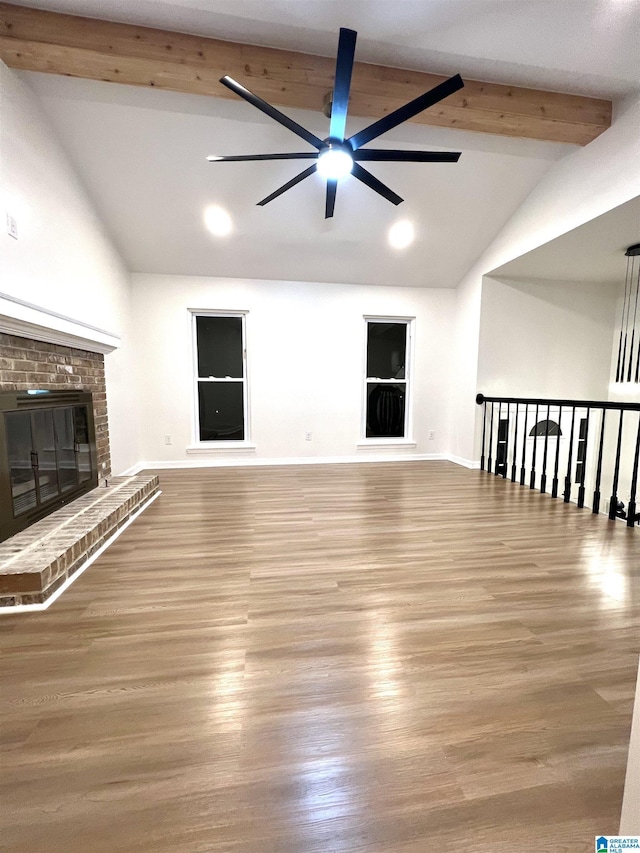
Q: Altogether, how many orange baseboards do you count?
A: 0